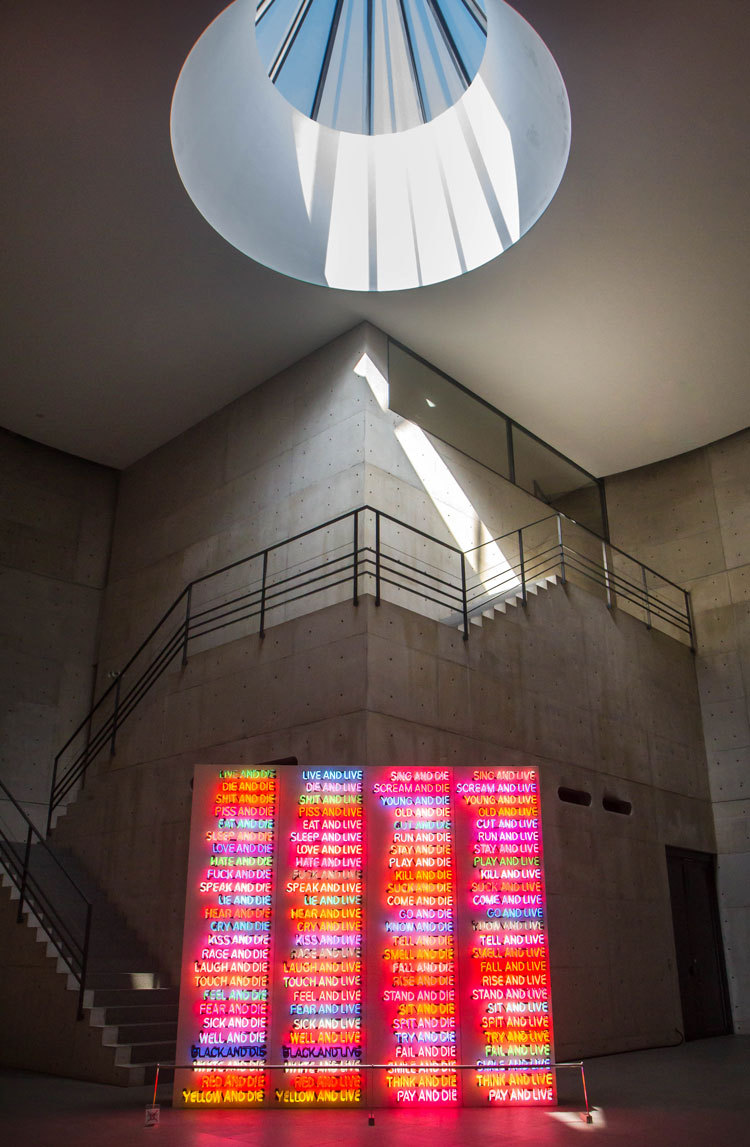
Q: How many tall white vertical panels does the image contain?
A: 4